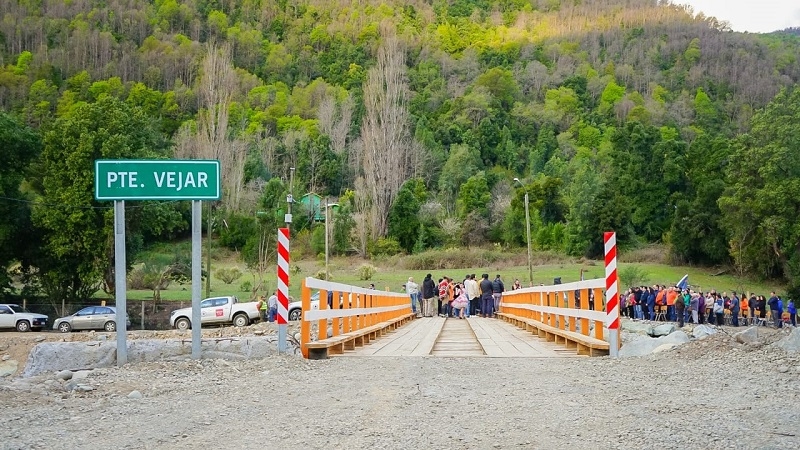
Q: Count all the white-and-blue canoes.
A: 0